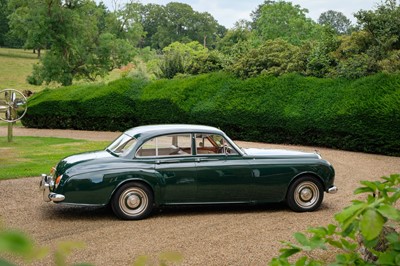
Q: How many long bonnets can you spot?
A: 1